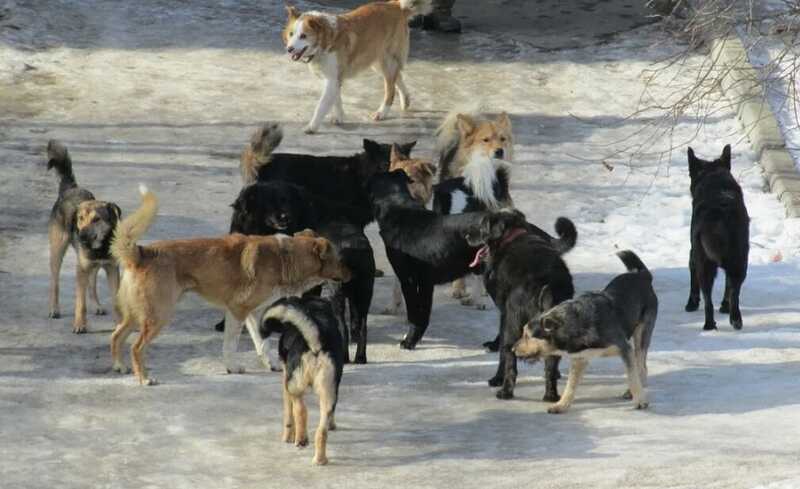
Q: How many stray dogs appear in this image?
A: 13